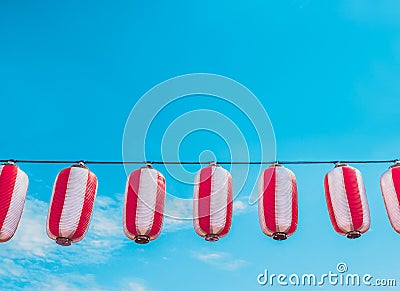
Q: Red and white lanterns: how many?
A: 7